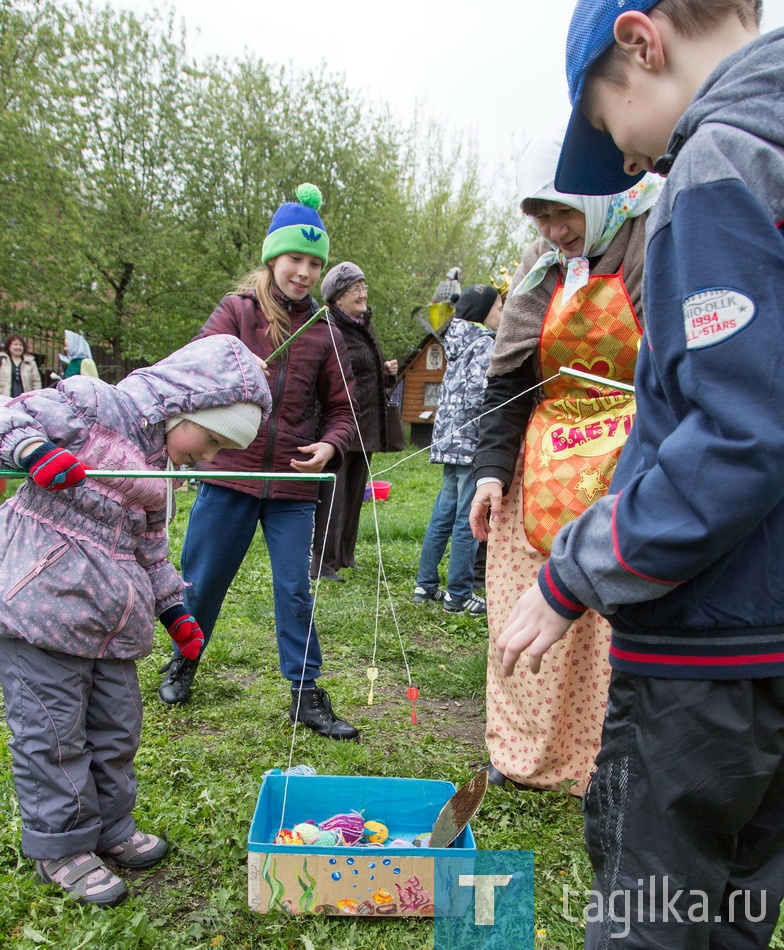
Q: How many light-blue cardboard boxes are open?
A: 1